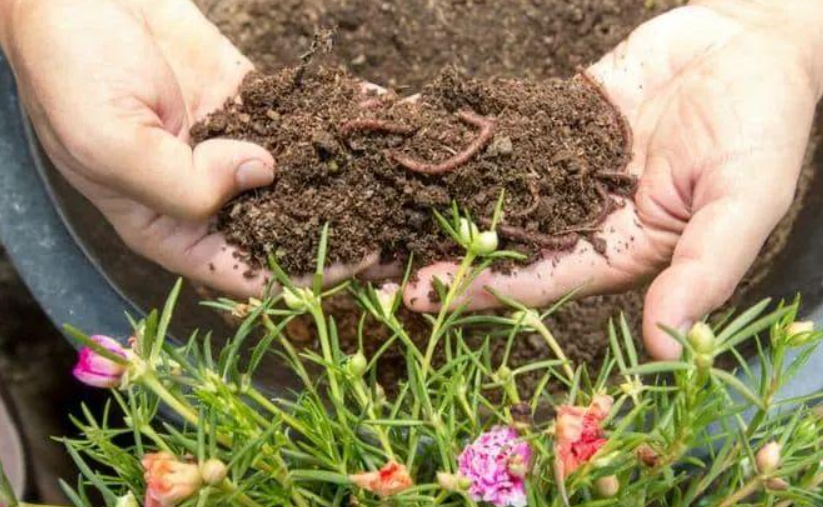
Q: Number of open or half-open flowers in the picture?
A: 5